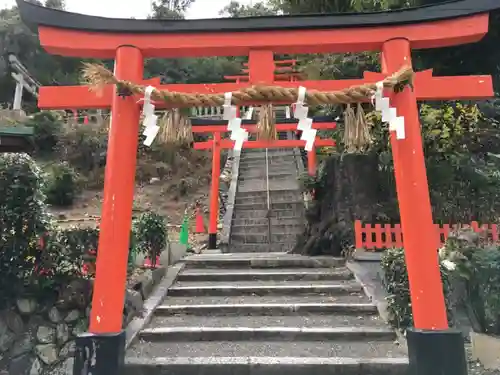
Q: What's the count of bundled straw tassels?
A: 3